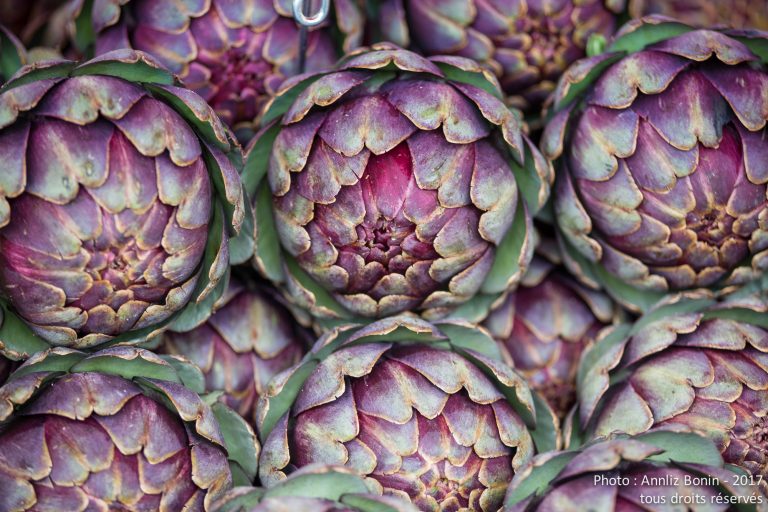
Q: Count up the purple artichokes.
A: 13